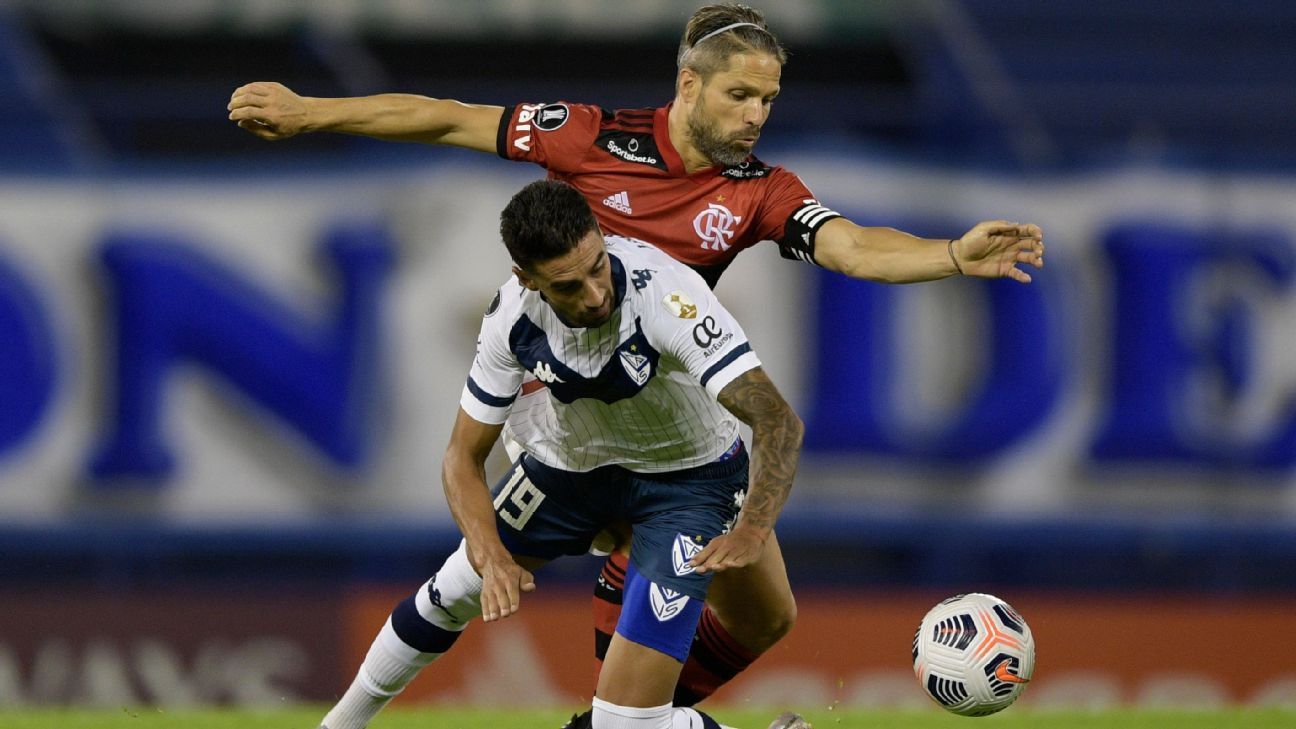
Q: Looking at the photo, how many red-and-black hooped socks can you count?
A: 2